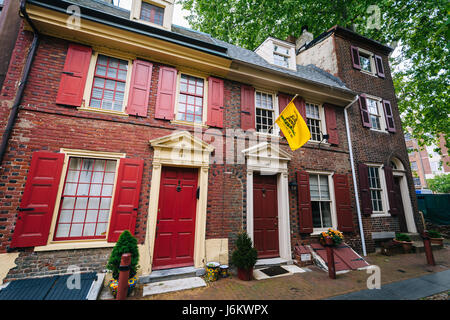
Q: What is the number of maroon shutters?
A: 12